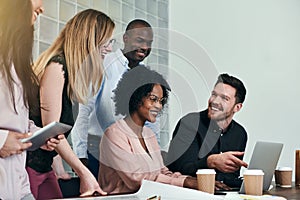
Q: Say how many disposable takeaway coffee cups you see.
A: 3